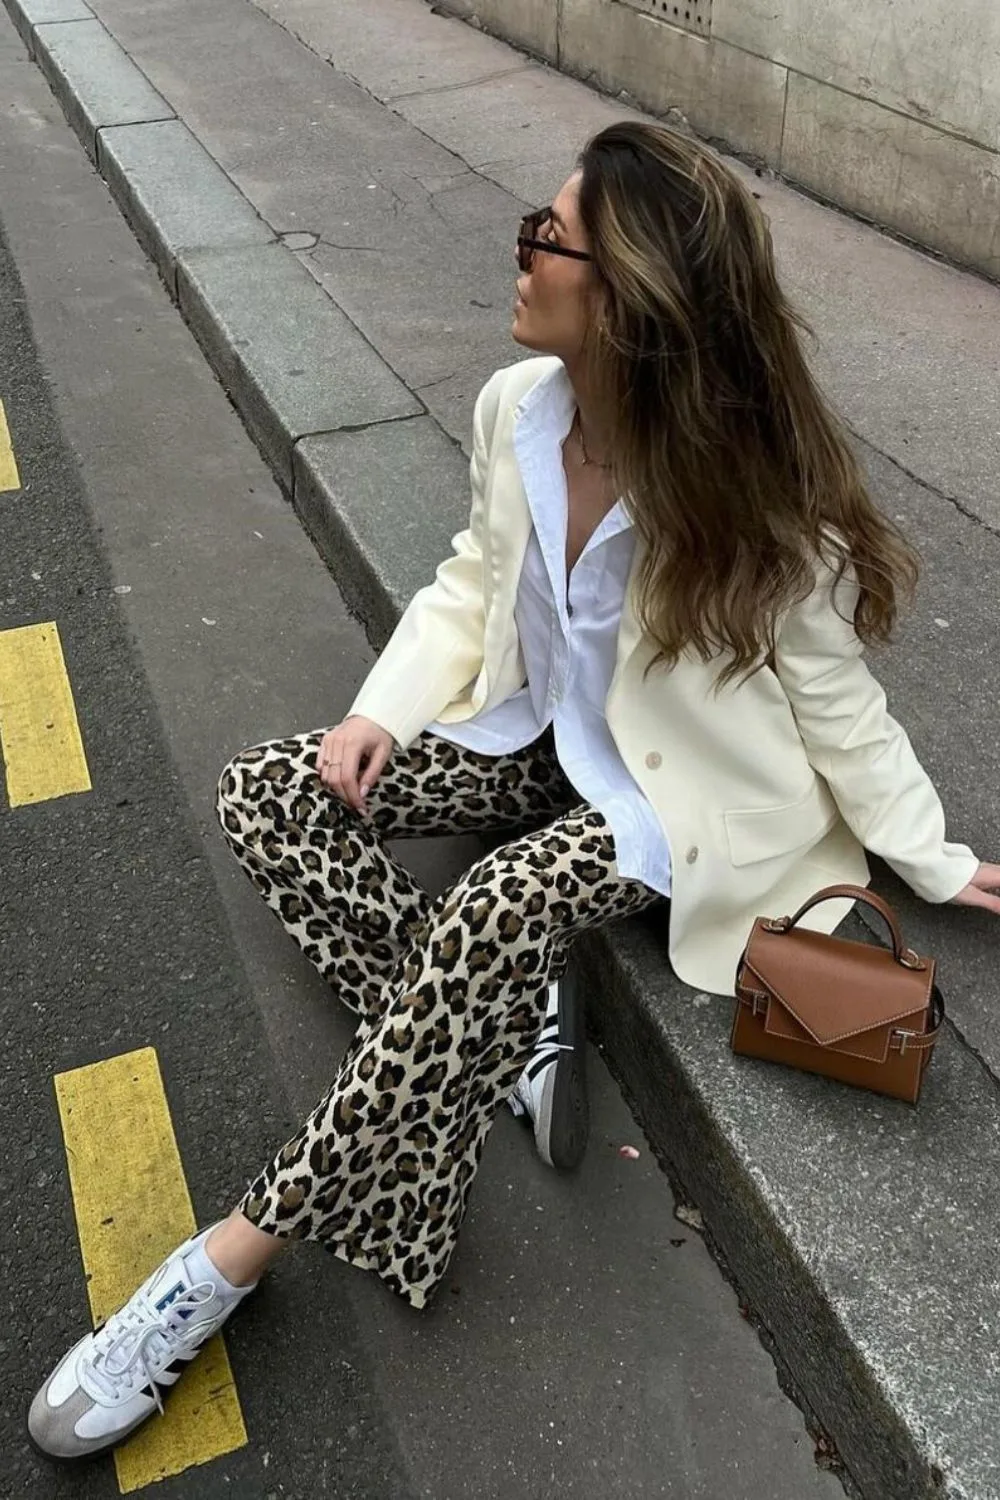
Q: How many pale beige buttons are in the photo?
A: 2